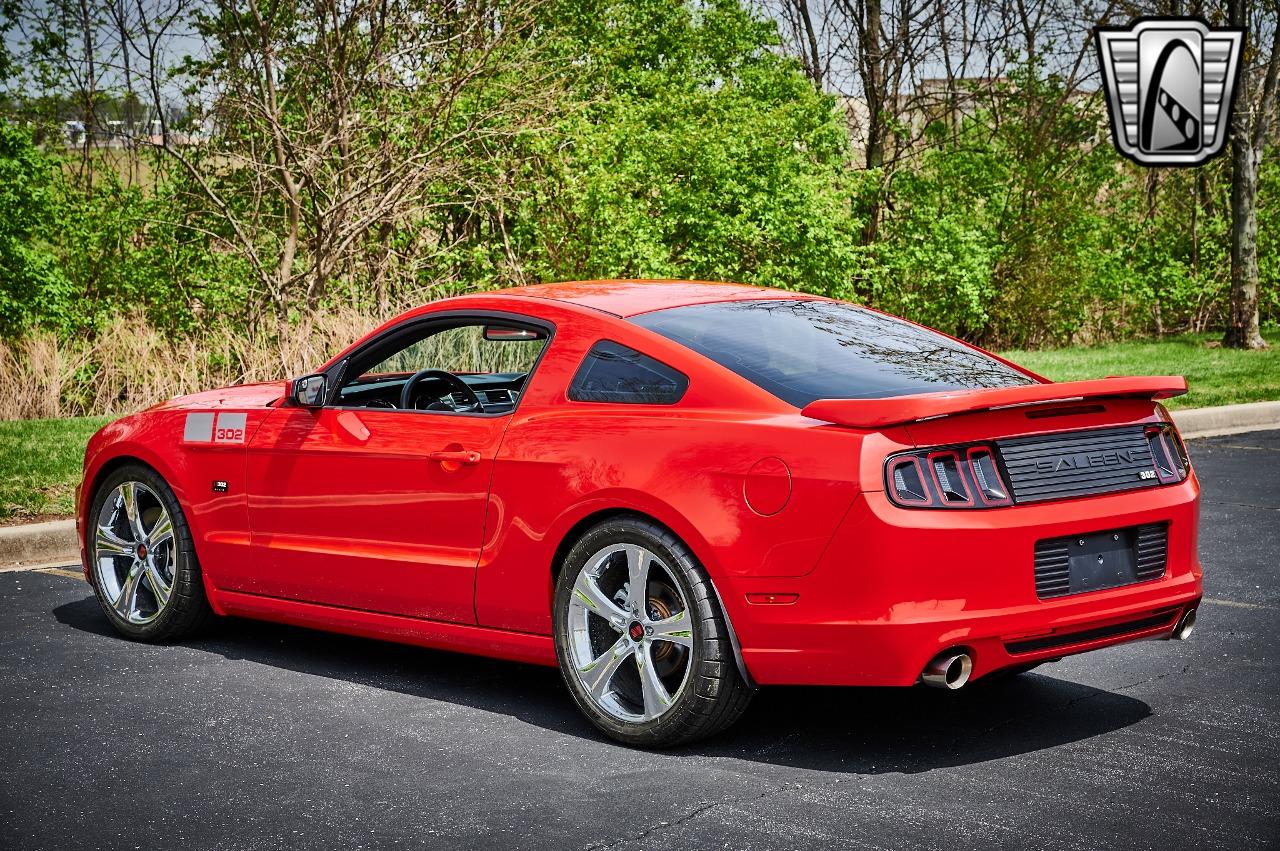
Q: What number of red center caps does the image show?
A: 2